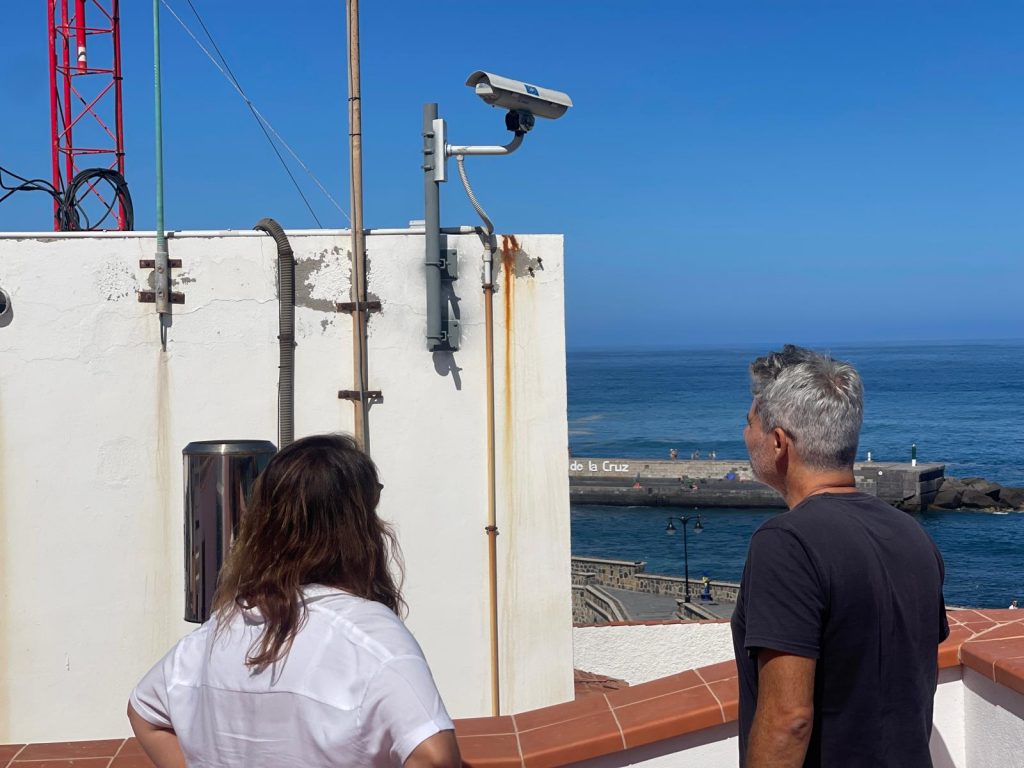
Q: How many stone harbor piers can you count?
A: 1